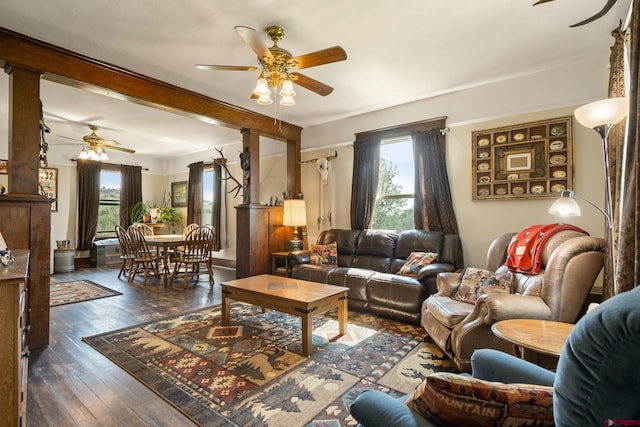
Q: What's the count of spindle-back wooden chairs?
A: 6